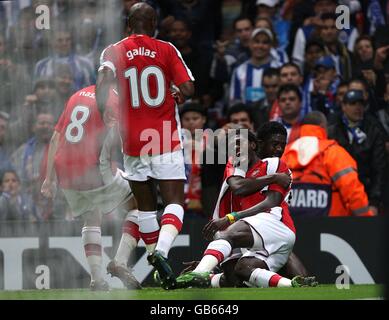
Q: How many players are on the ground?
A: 2